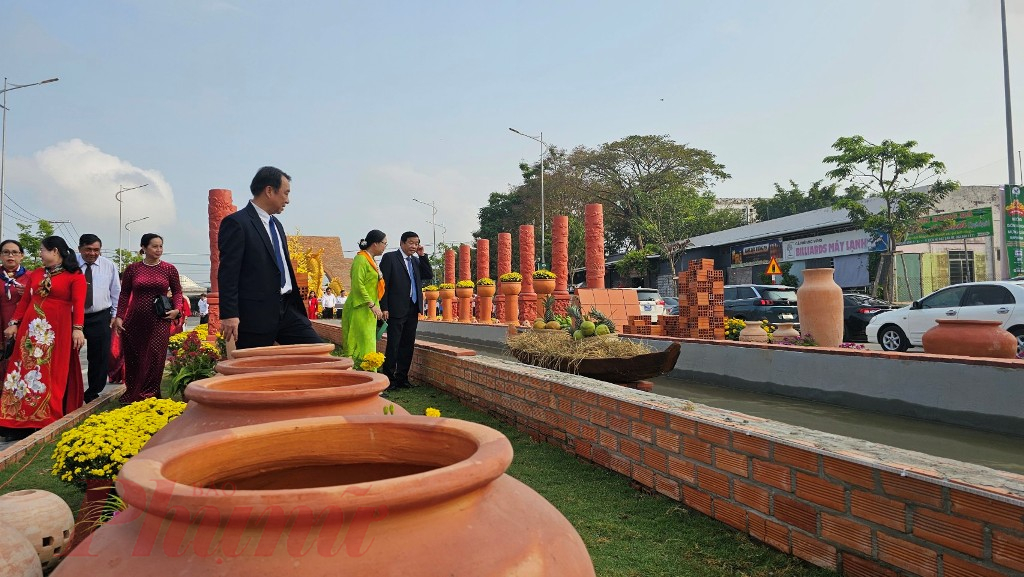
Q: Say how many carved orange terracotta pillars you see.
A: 8